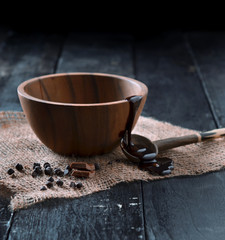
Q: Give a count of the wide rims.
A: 1